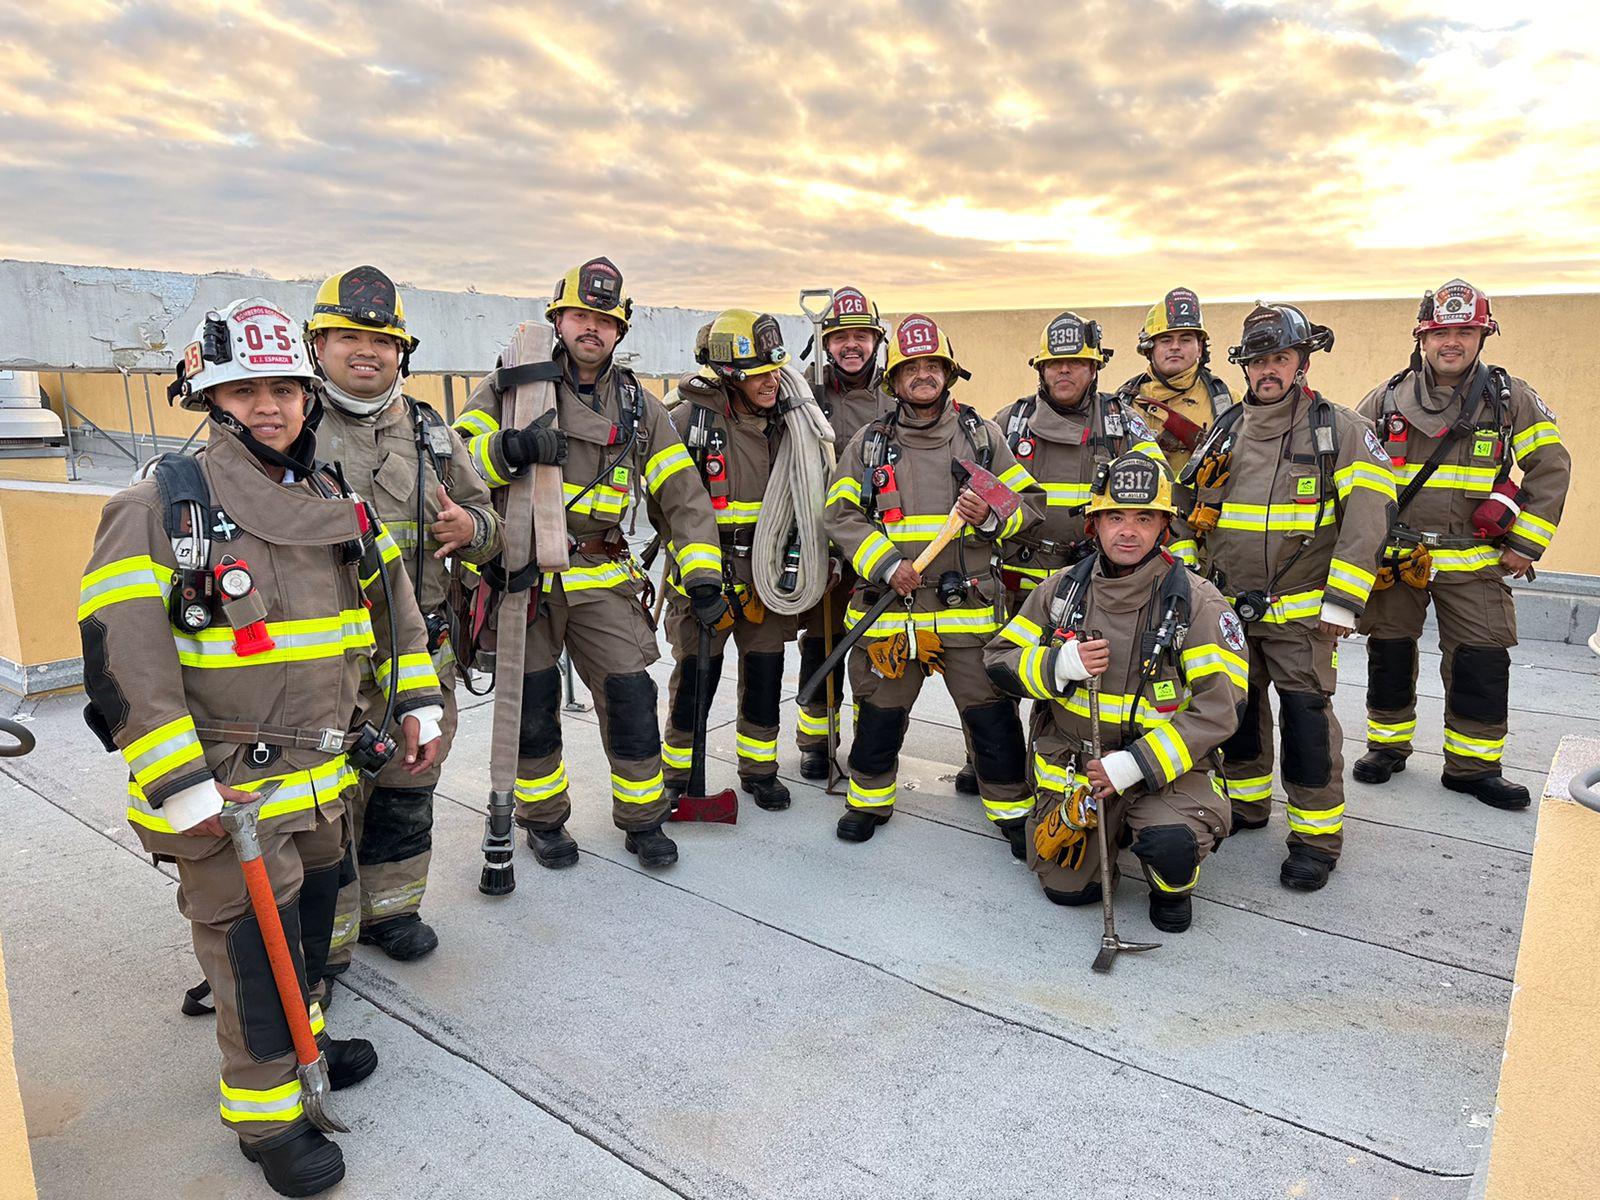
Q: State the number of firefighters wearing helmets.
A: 11